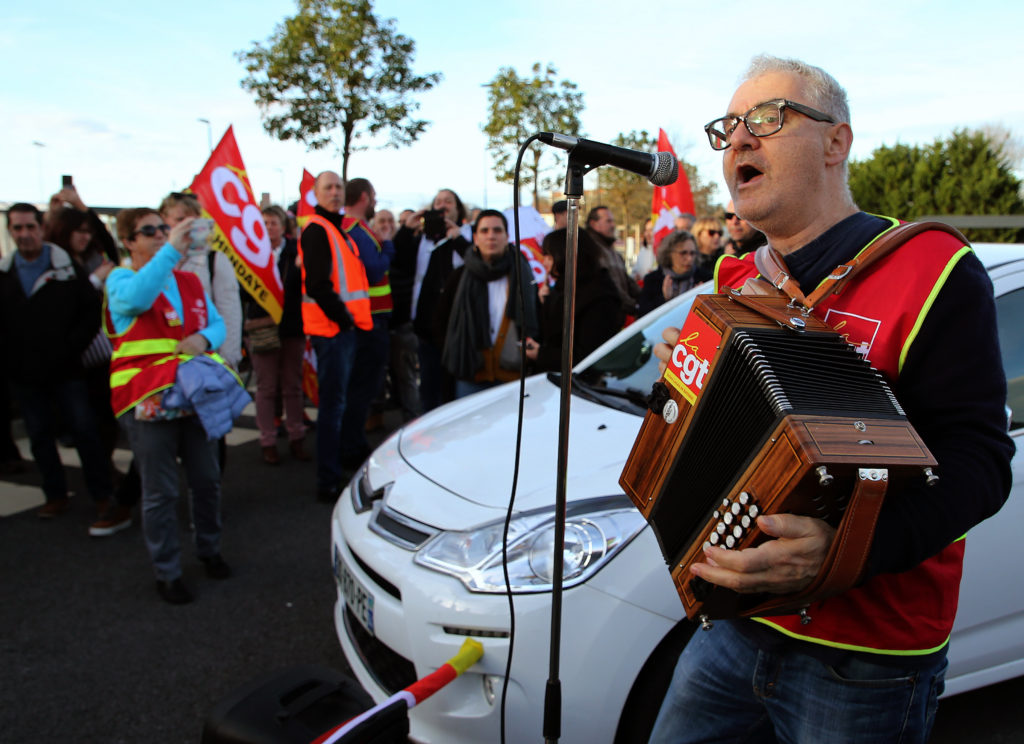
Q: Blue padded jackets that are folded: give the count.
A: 1